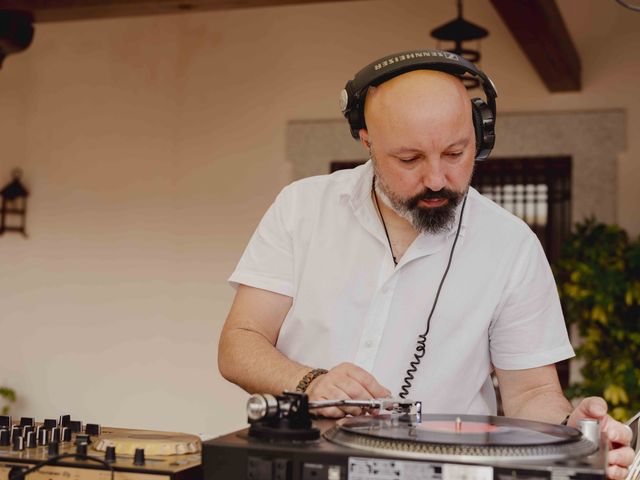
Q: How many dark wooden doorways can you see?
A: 1